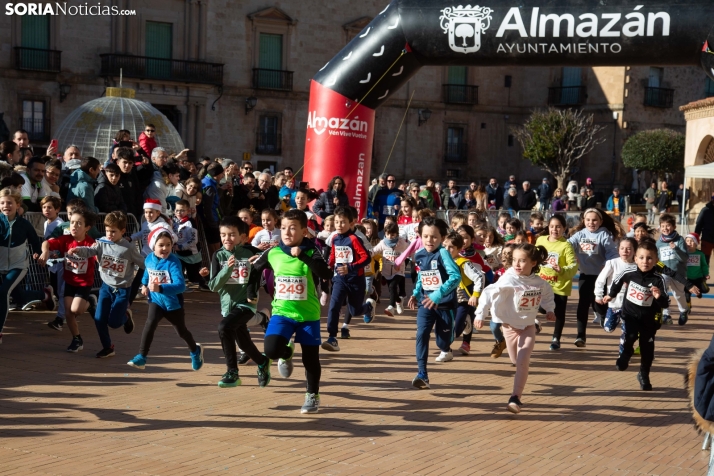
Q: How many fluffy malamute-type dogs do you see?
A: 0